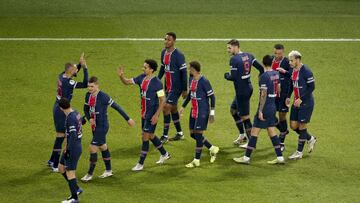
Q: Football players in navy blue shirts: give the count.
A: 10